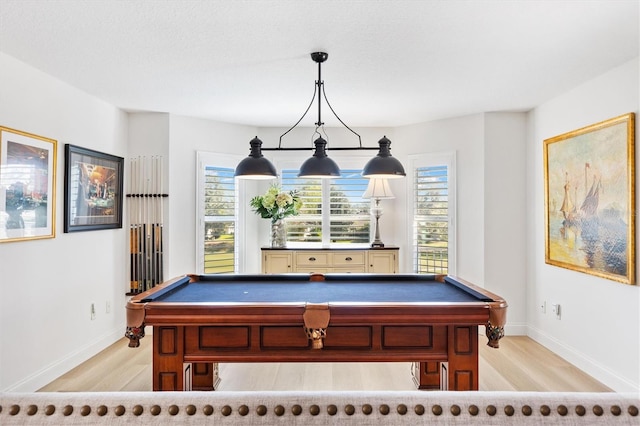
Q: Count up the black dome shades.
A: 3